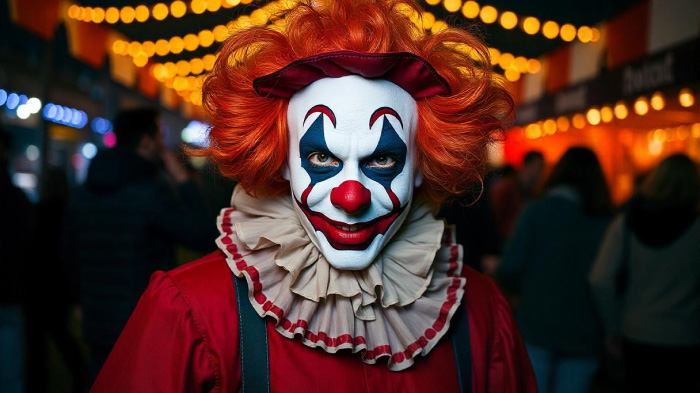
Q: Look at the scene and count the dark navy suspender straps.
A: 2